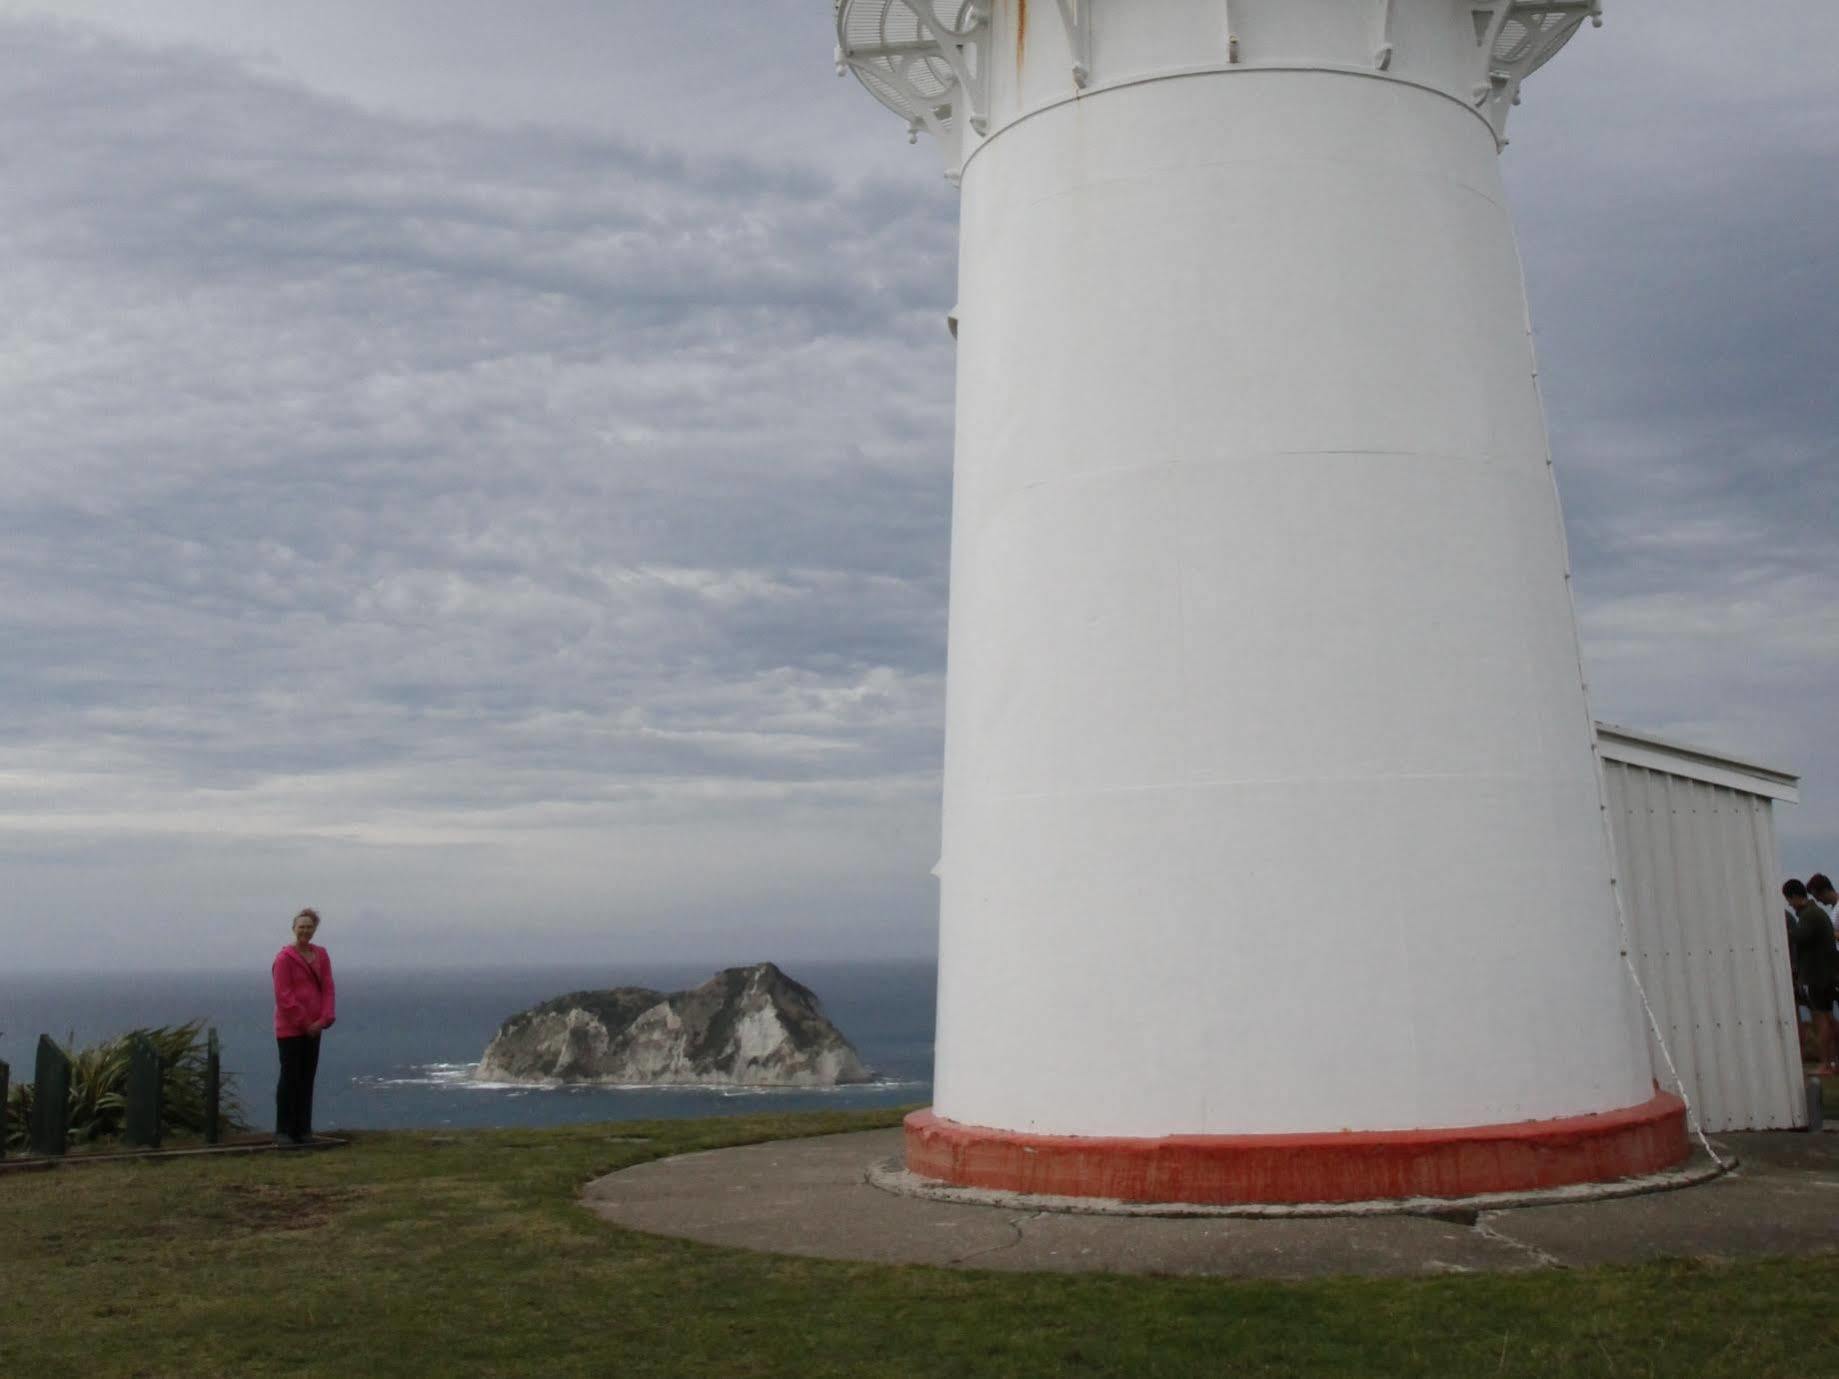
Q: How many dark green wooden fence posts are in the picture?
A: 4